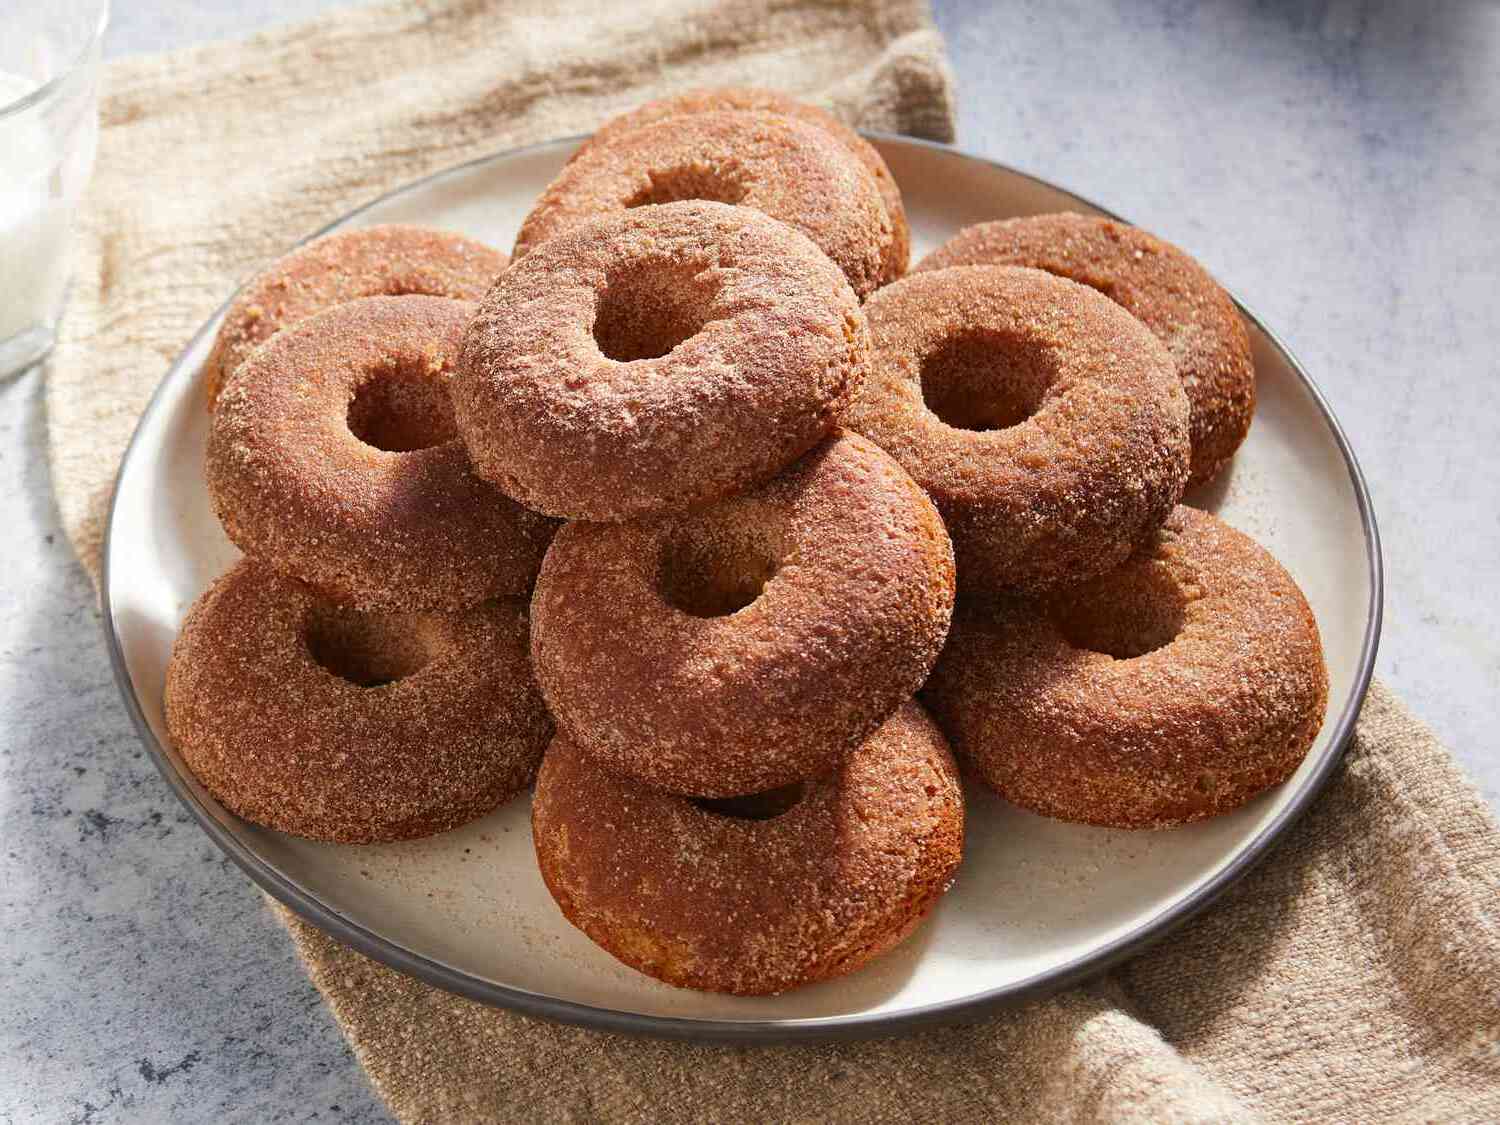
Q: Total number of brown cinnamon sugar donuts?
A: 11